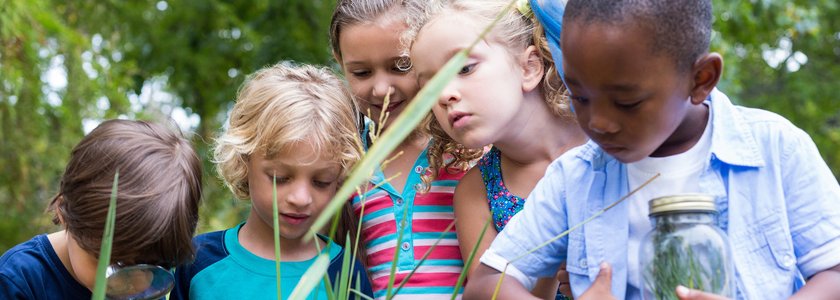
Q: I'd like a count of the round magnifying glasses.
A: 1